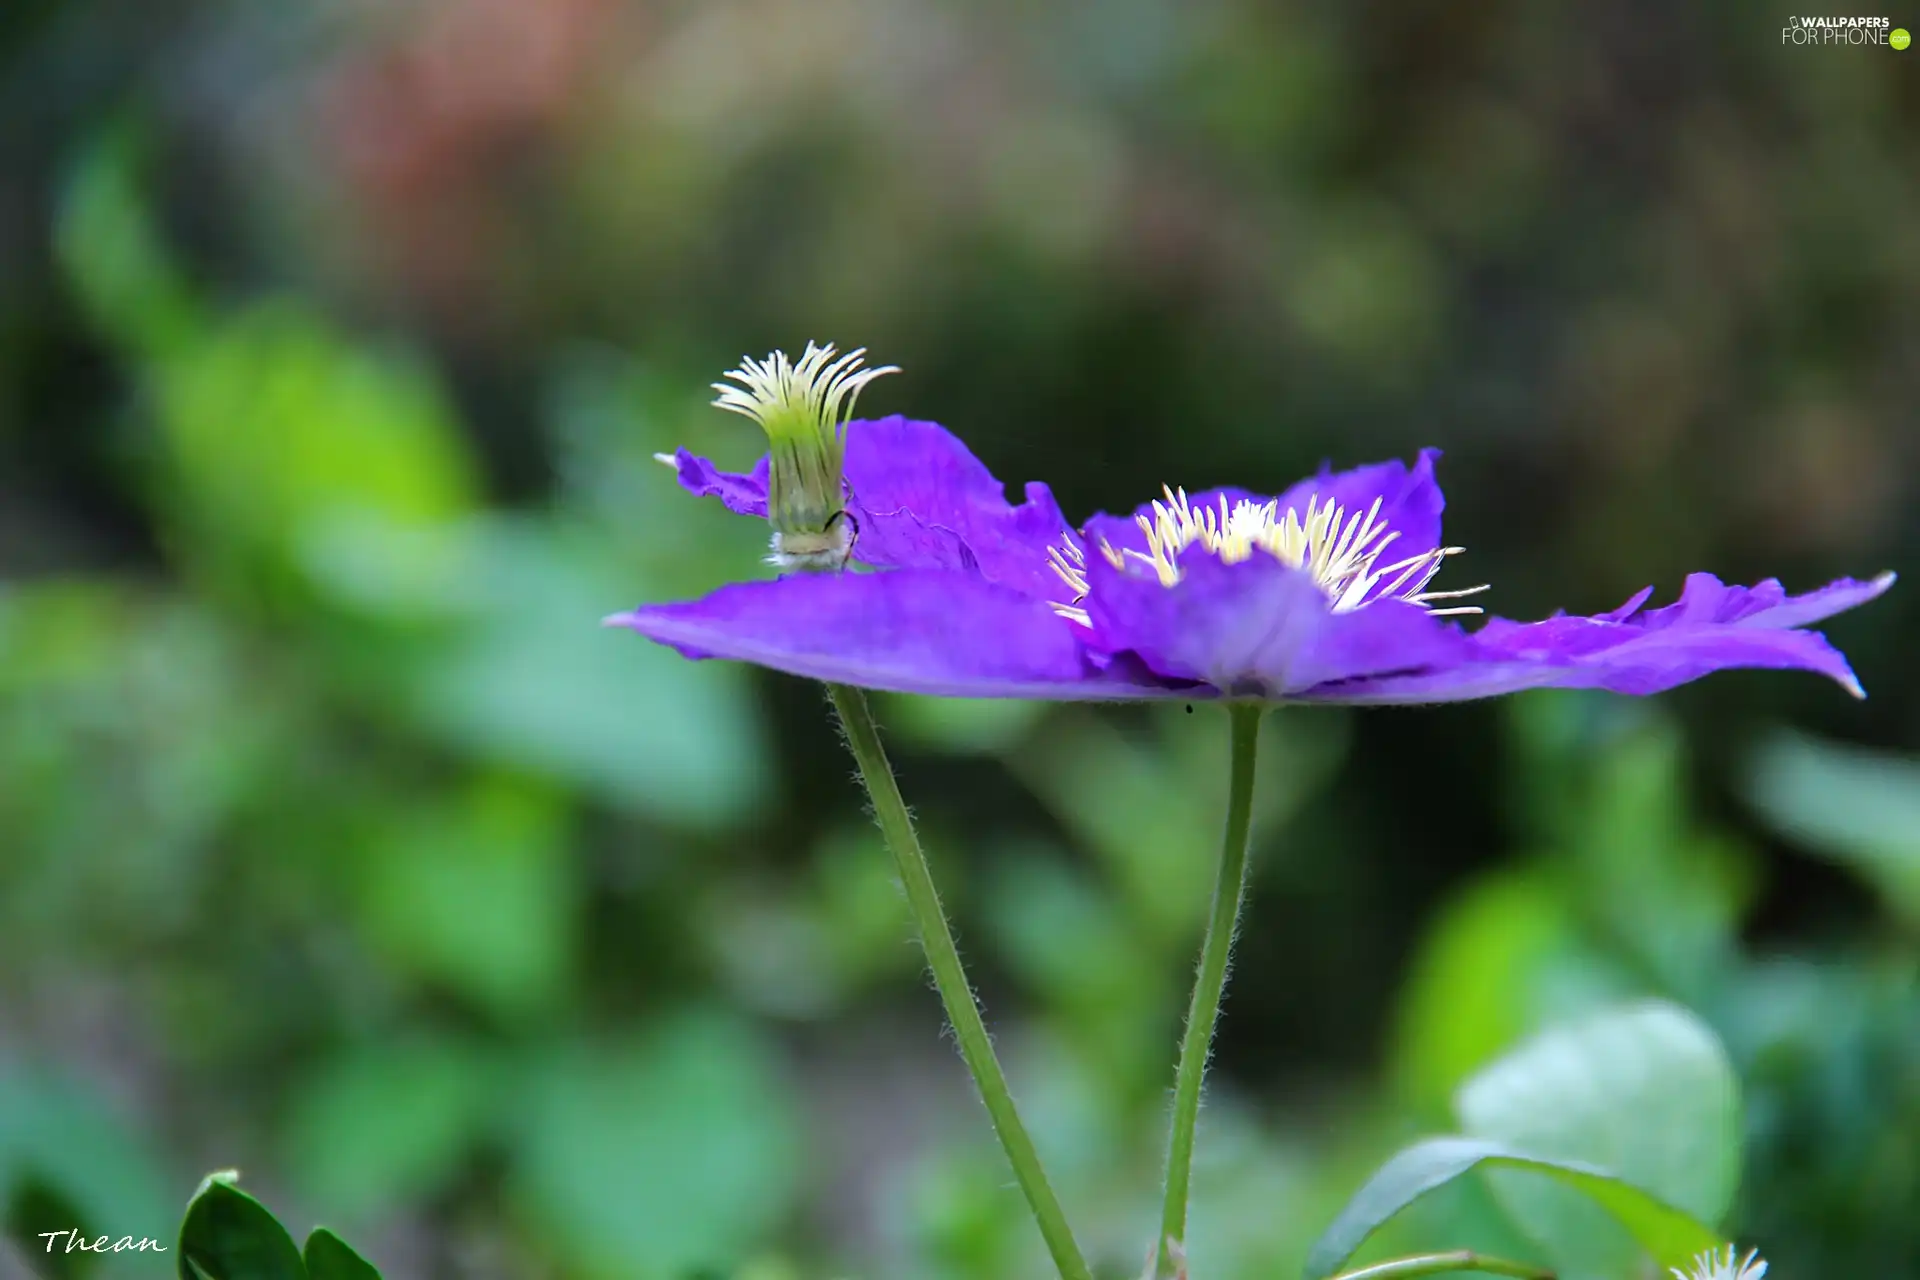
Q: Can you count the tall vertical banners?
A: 0